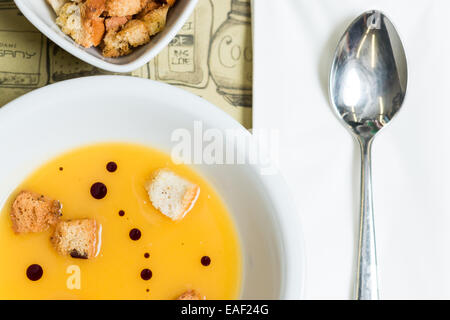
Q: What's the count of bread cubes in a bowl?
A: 4